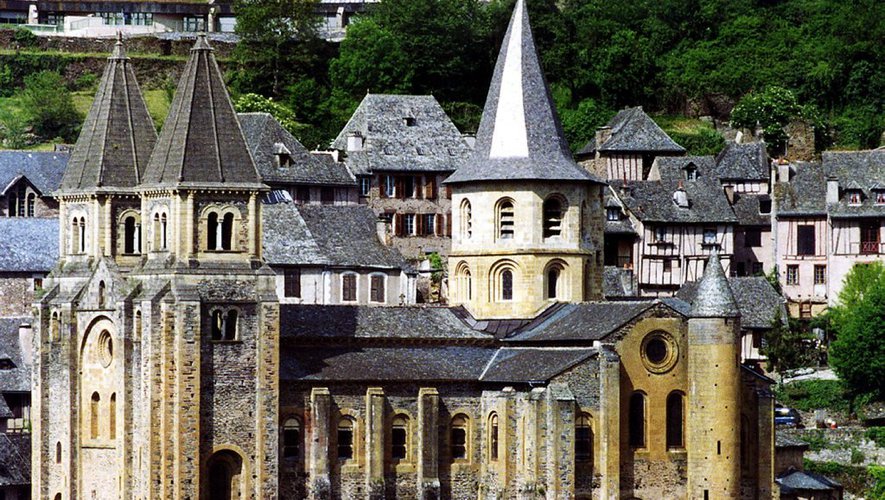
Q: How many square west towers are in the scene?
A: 2